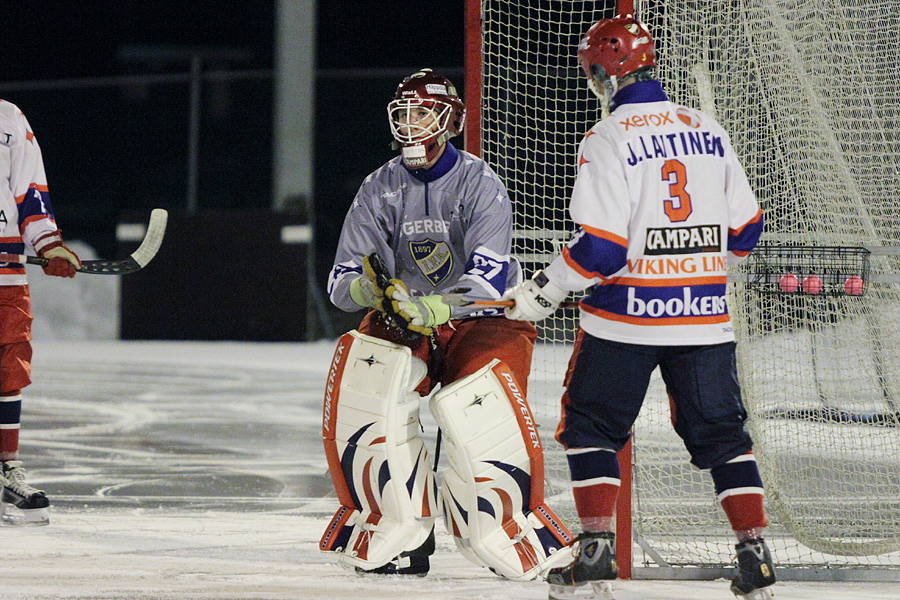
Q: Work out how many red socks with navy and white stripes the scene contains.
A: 3